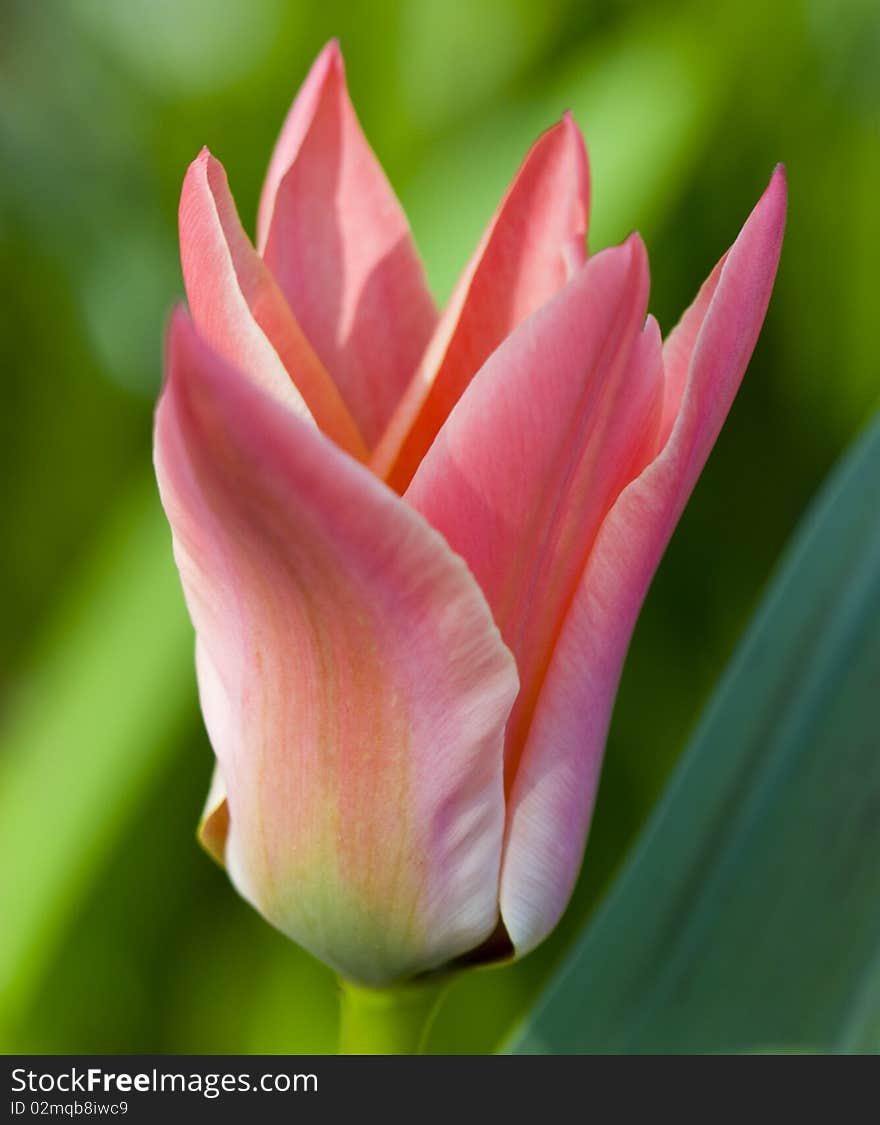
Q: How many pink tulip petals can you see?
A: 6